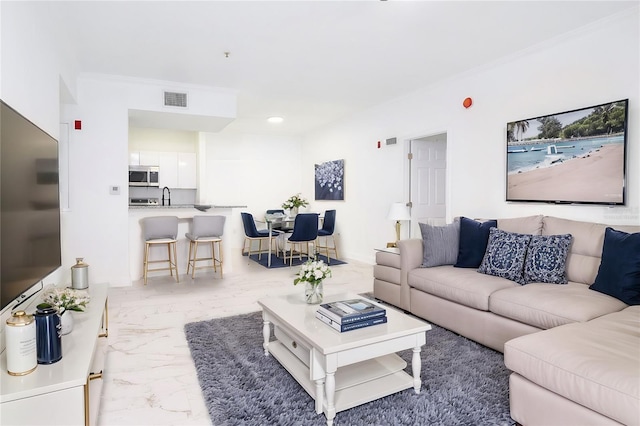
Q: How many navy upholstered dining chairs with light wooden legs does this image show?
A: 4